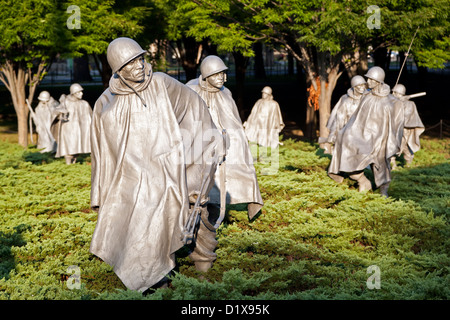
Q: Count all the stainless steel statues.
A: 8